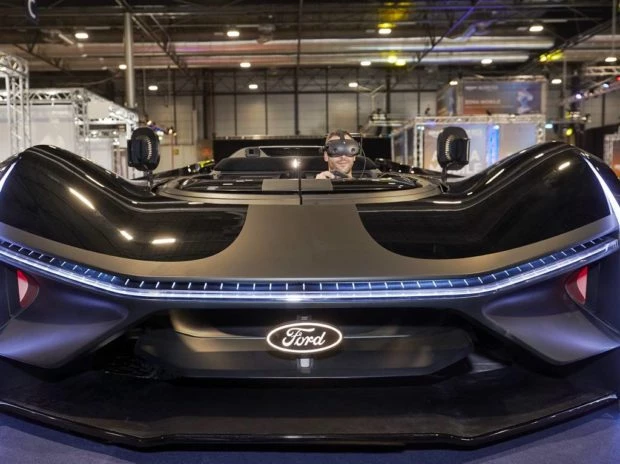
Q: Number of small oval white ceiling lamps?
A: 14